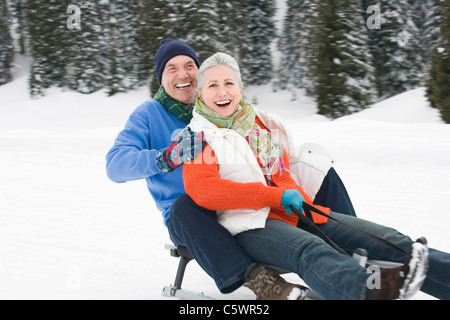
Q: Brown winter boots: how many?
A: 2